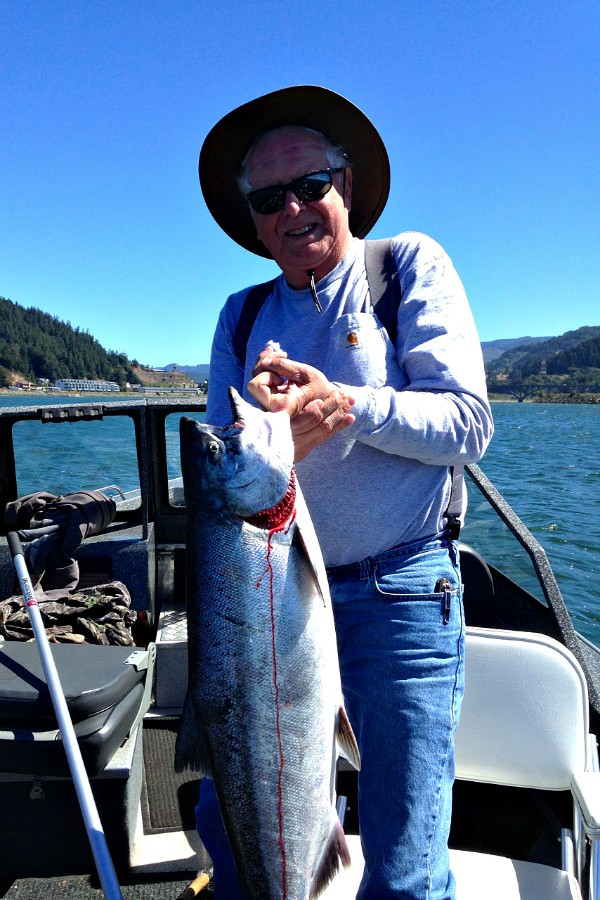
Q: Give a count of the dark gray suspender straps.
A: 2